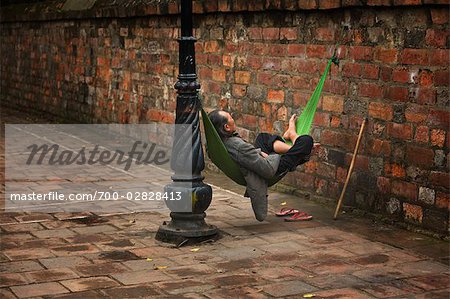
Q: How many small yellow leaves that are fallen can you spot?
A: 5